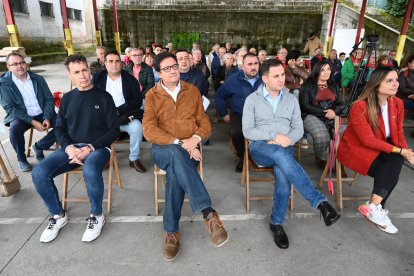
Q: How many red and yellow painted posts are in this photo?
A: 7